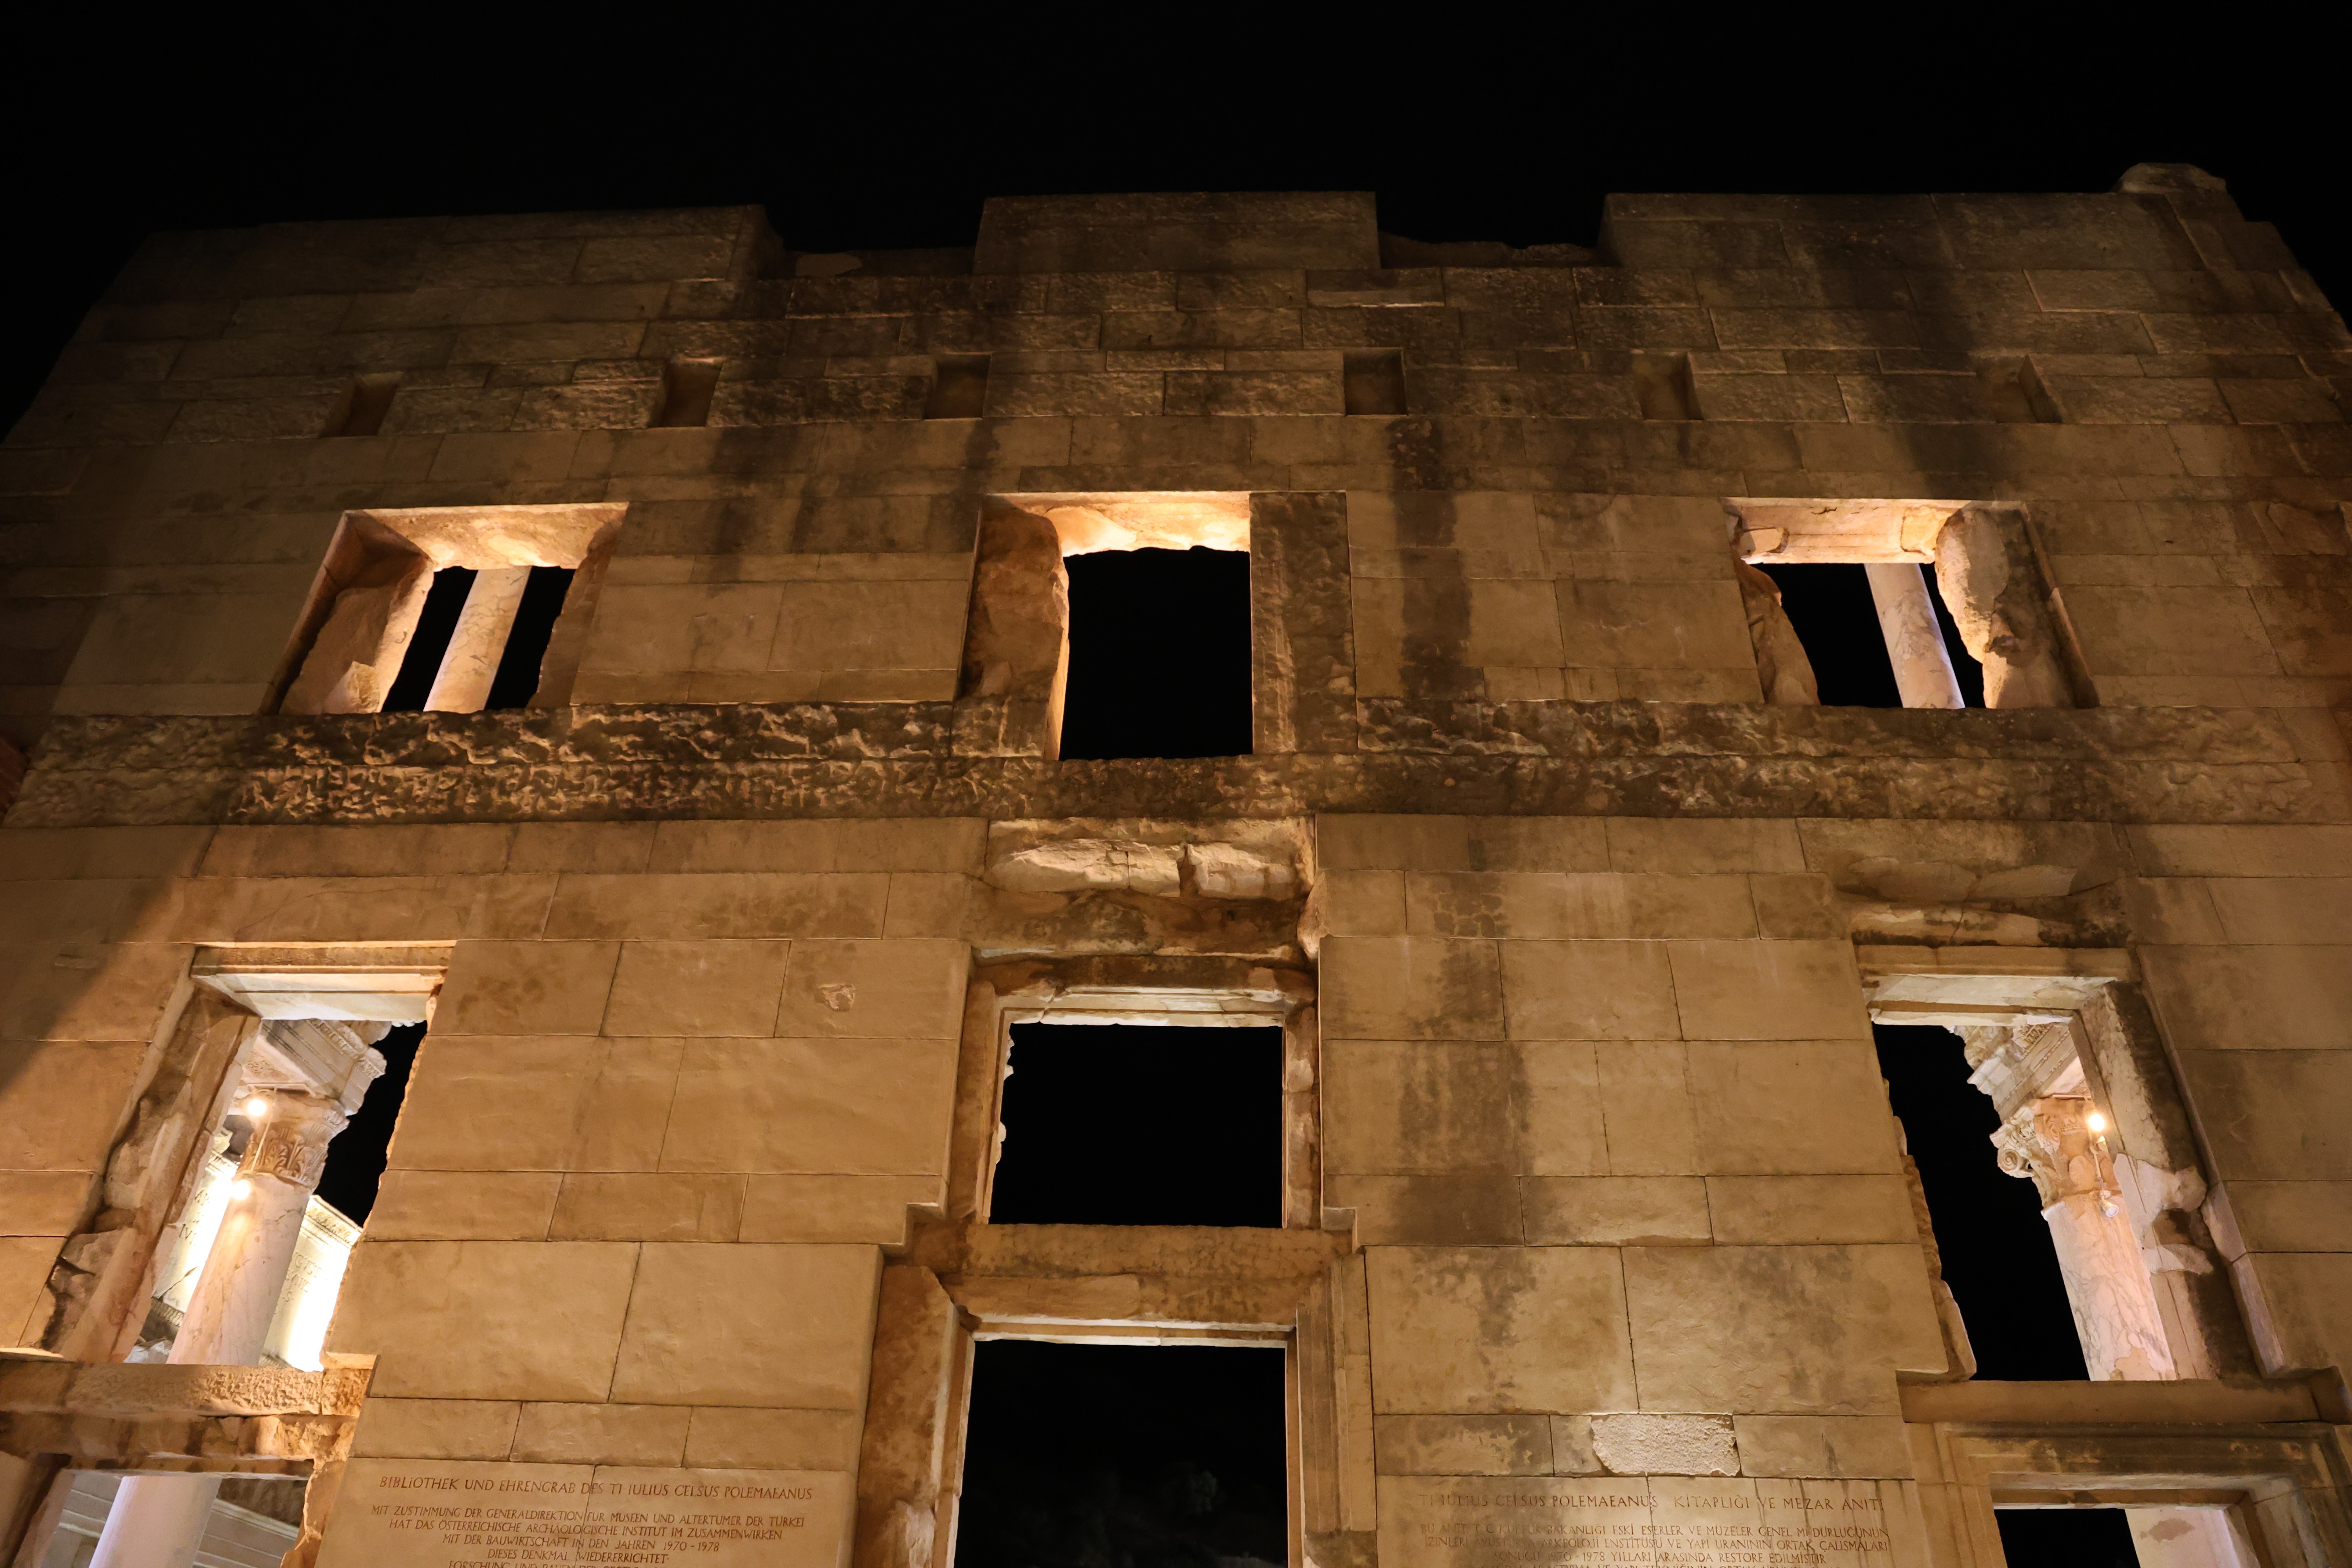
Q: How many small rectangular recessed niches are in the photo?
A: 6